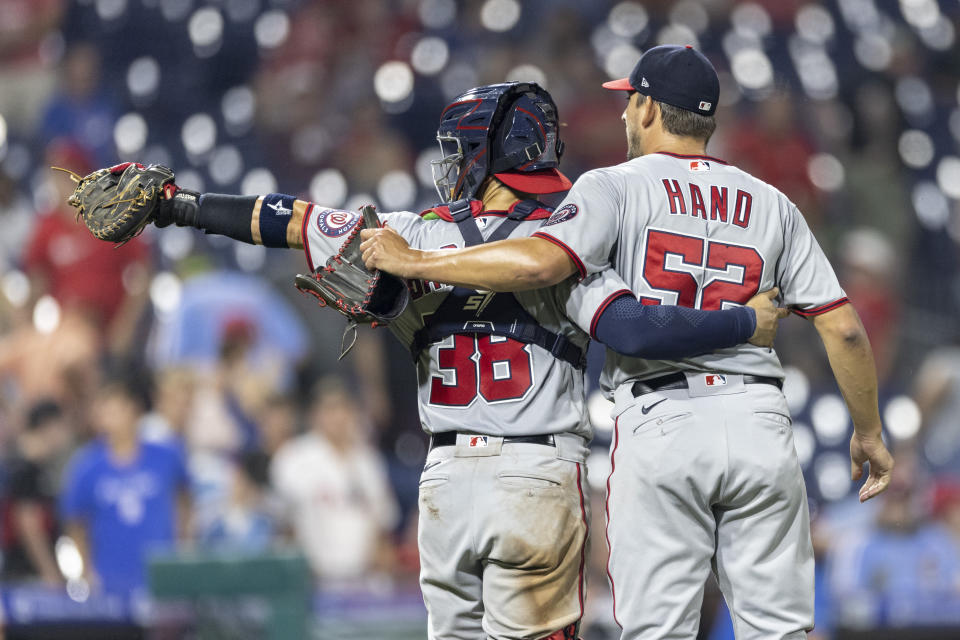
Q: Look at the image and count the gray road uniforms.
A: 2